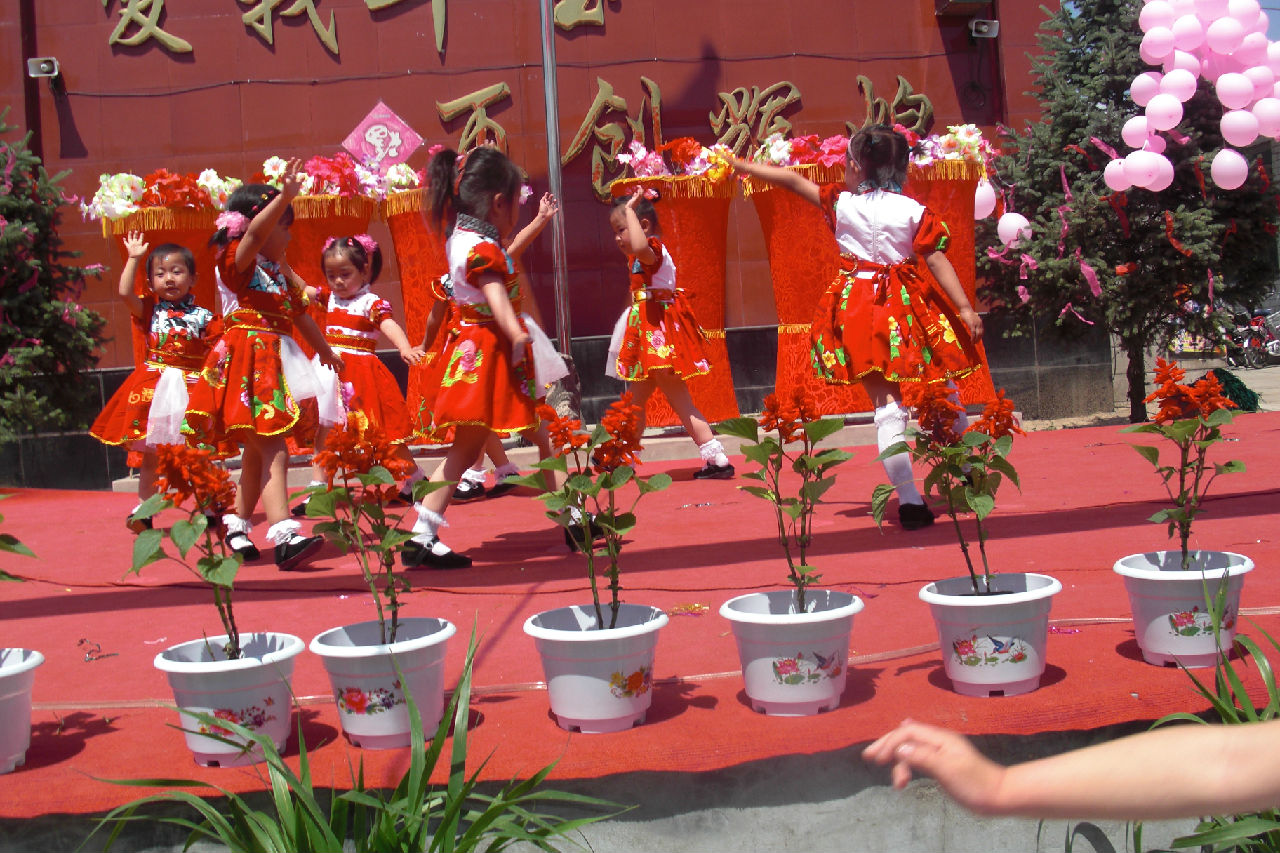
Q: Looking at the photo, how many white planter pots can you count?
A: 7